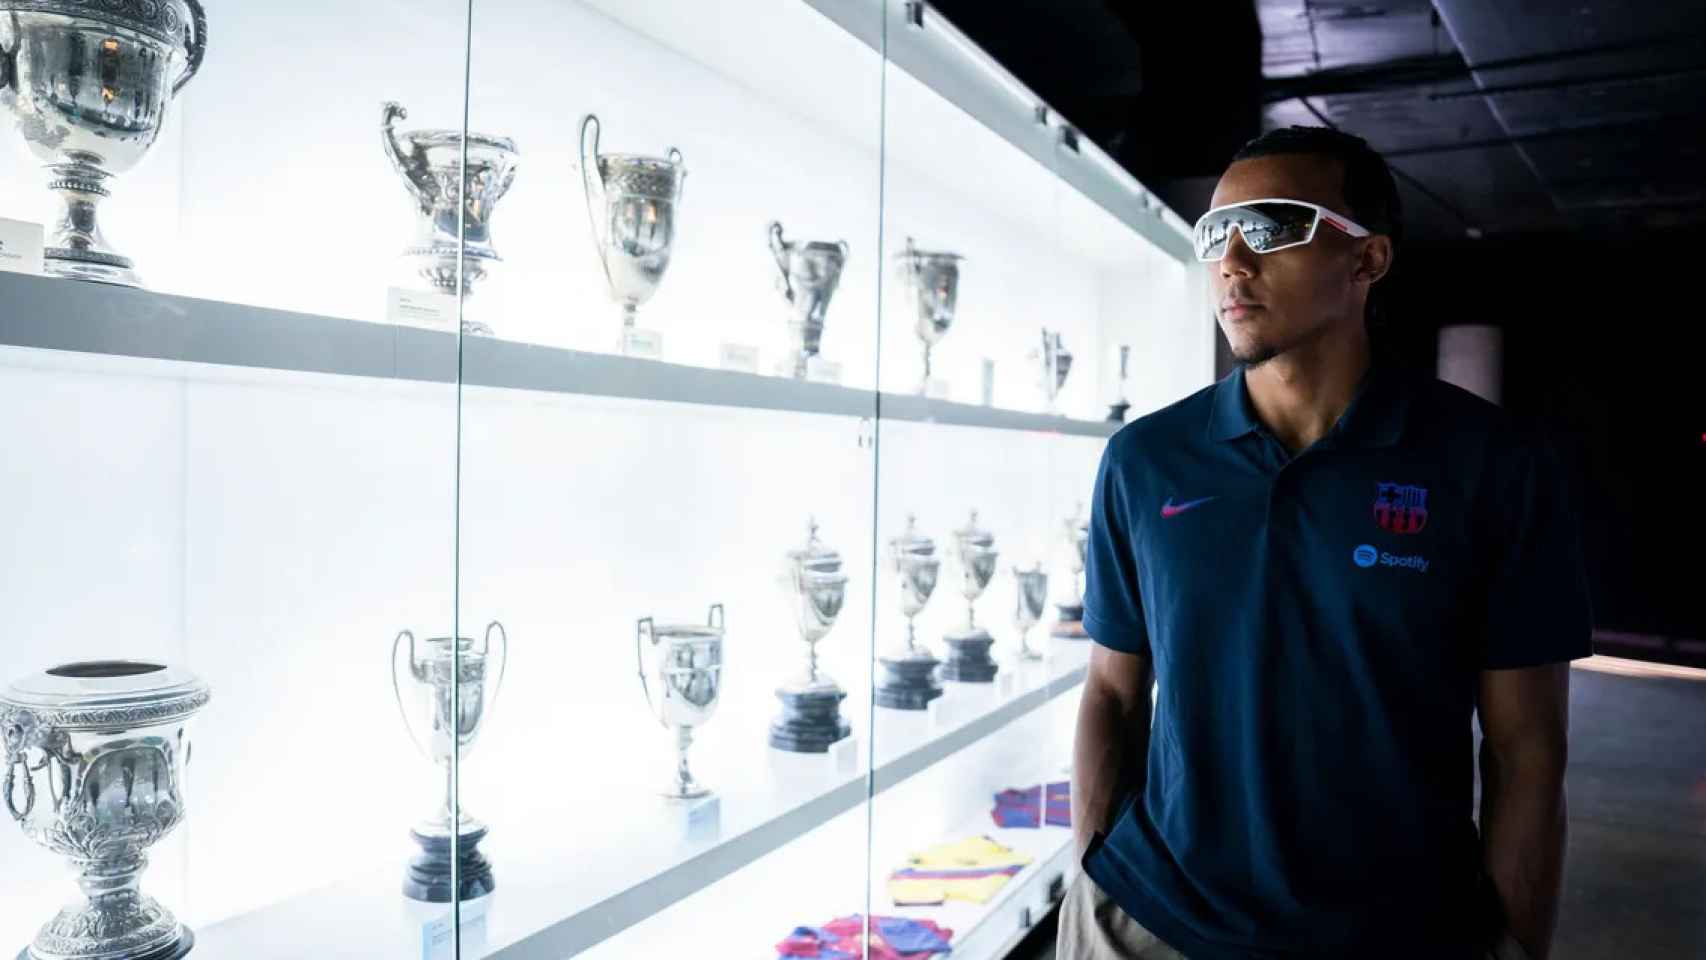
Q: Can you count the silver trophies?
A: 15